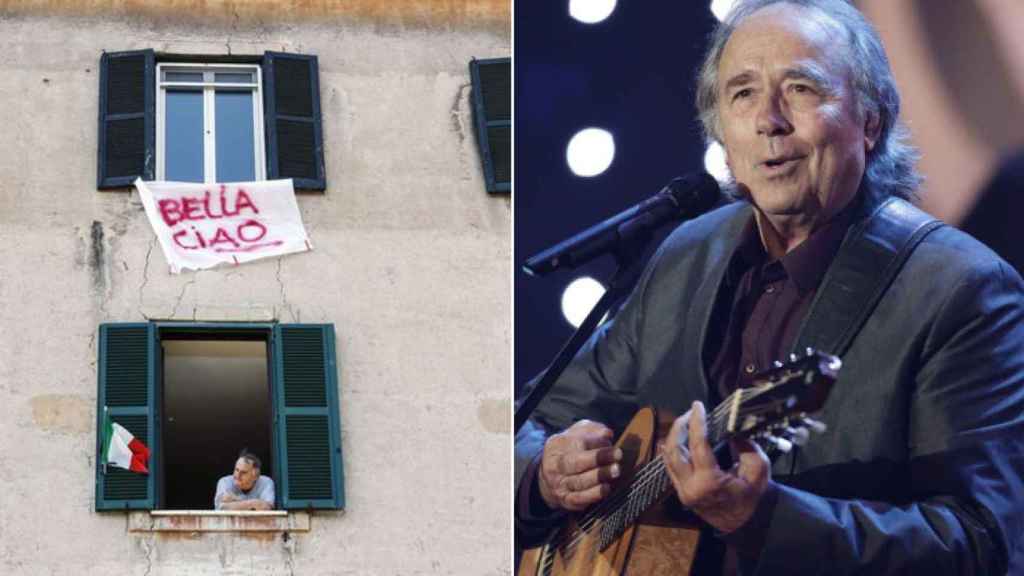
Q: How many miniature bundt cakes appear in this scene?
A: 0